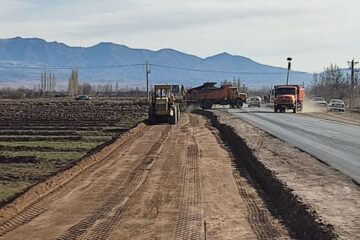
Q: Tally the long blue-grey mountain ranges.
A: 1